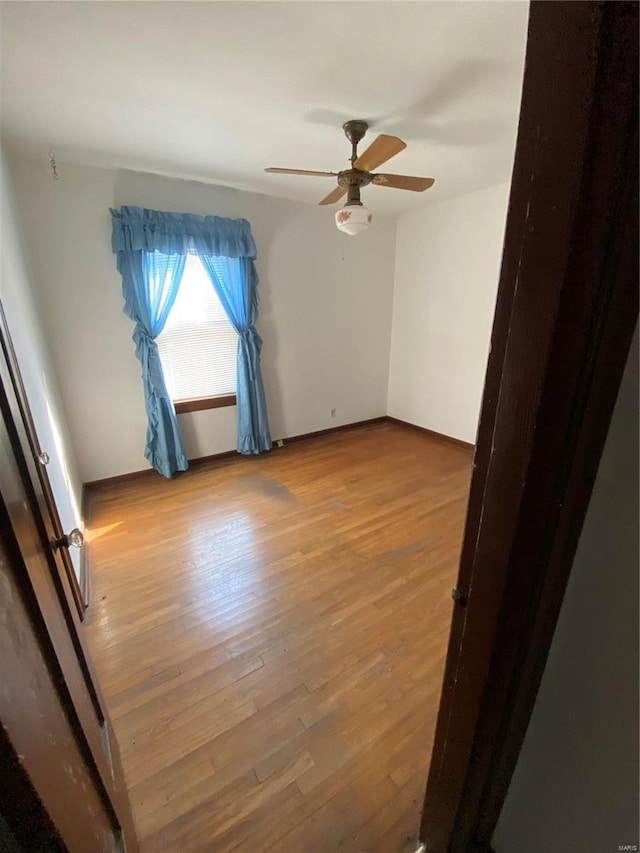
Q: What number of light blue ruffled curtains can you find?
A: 2